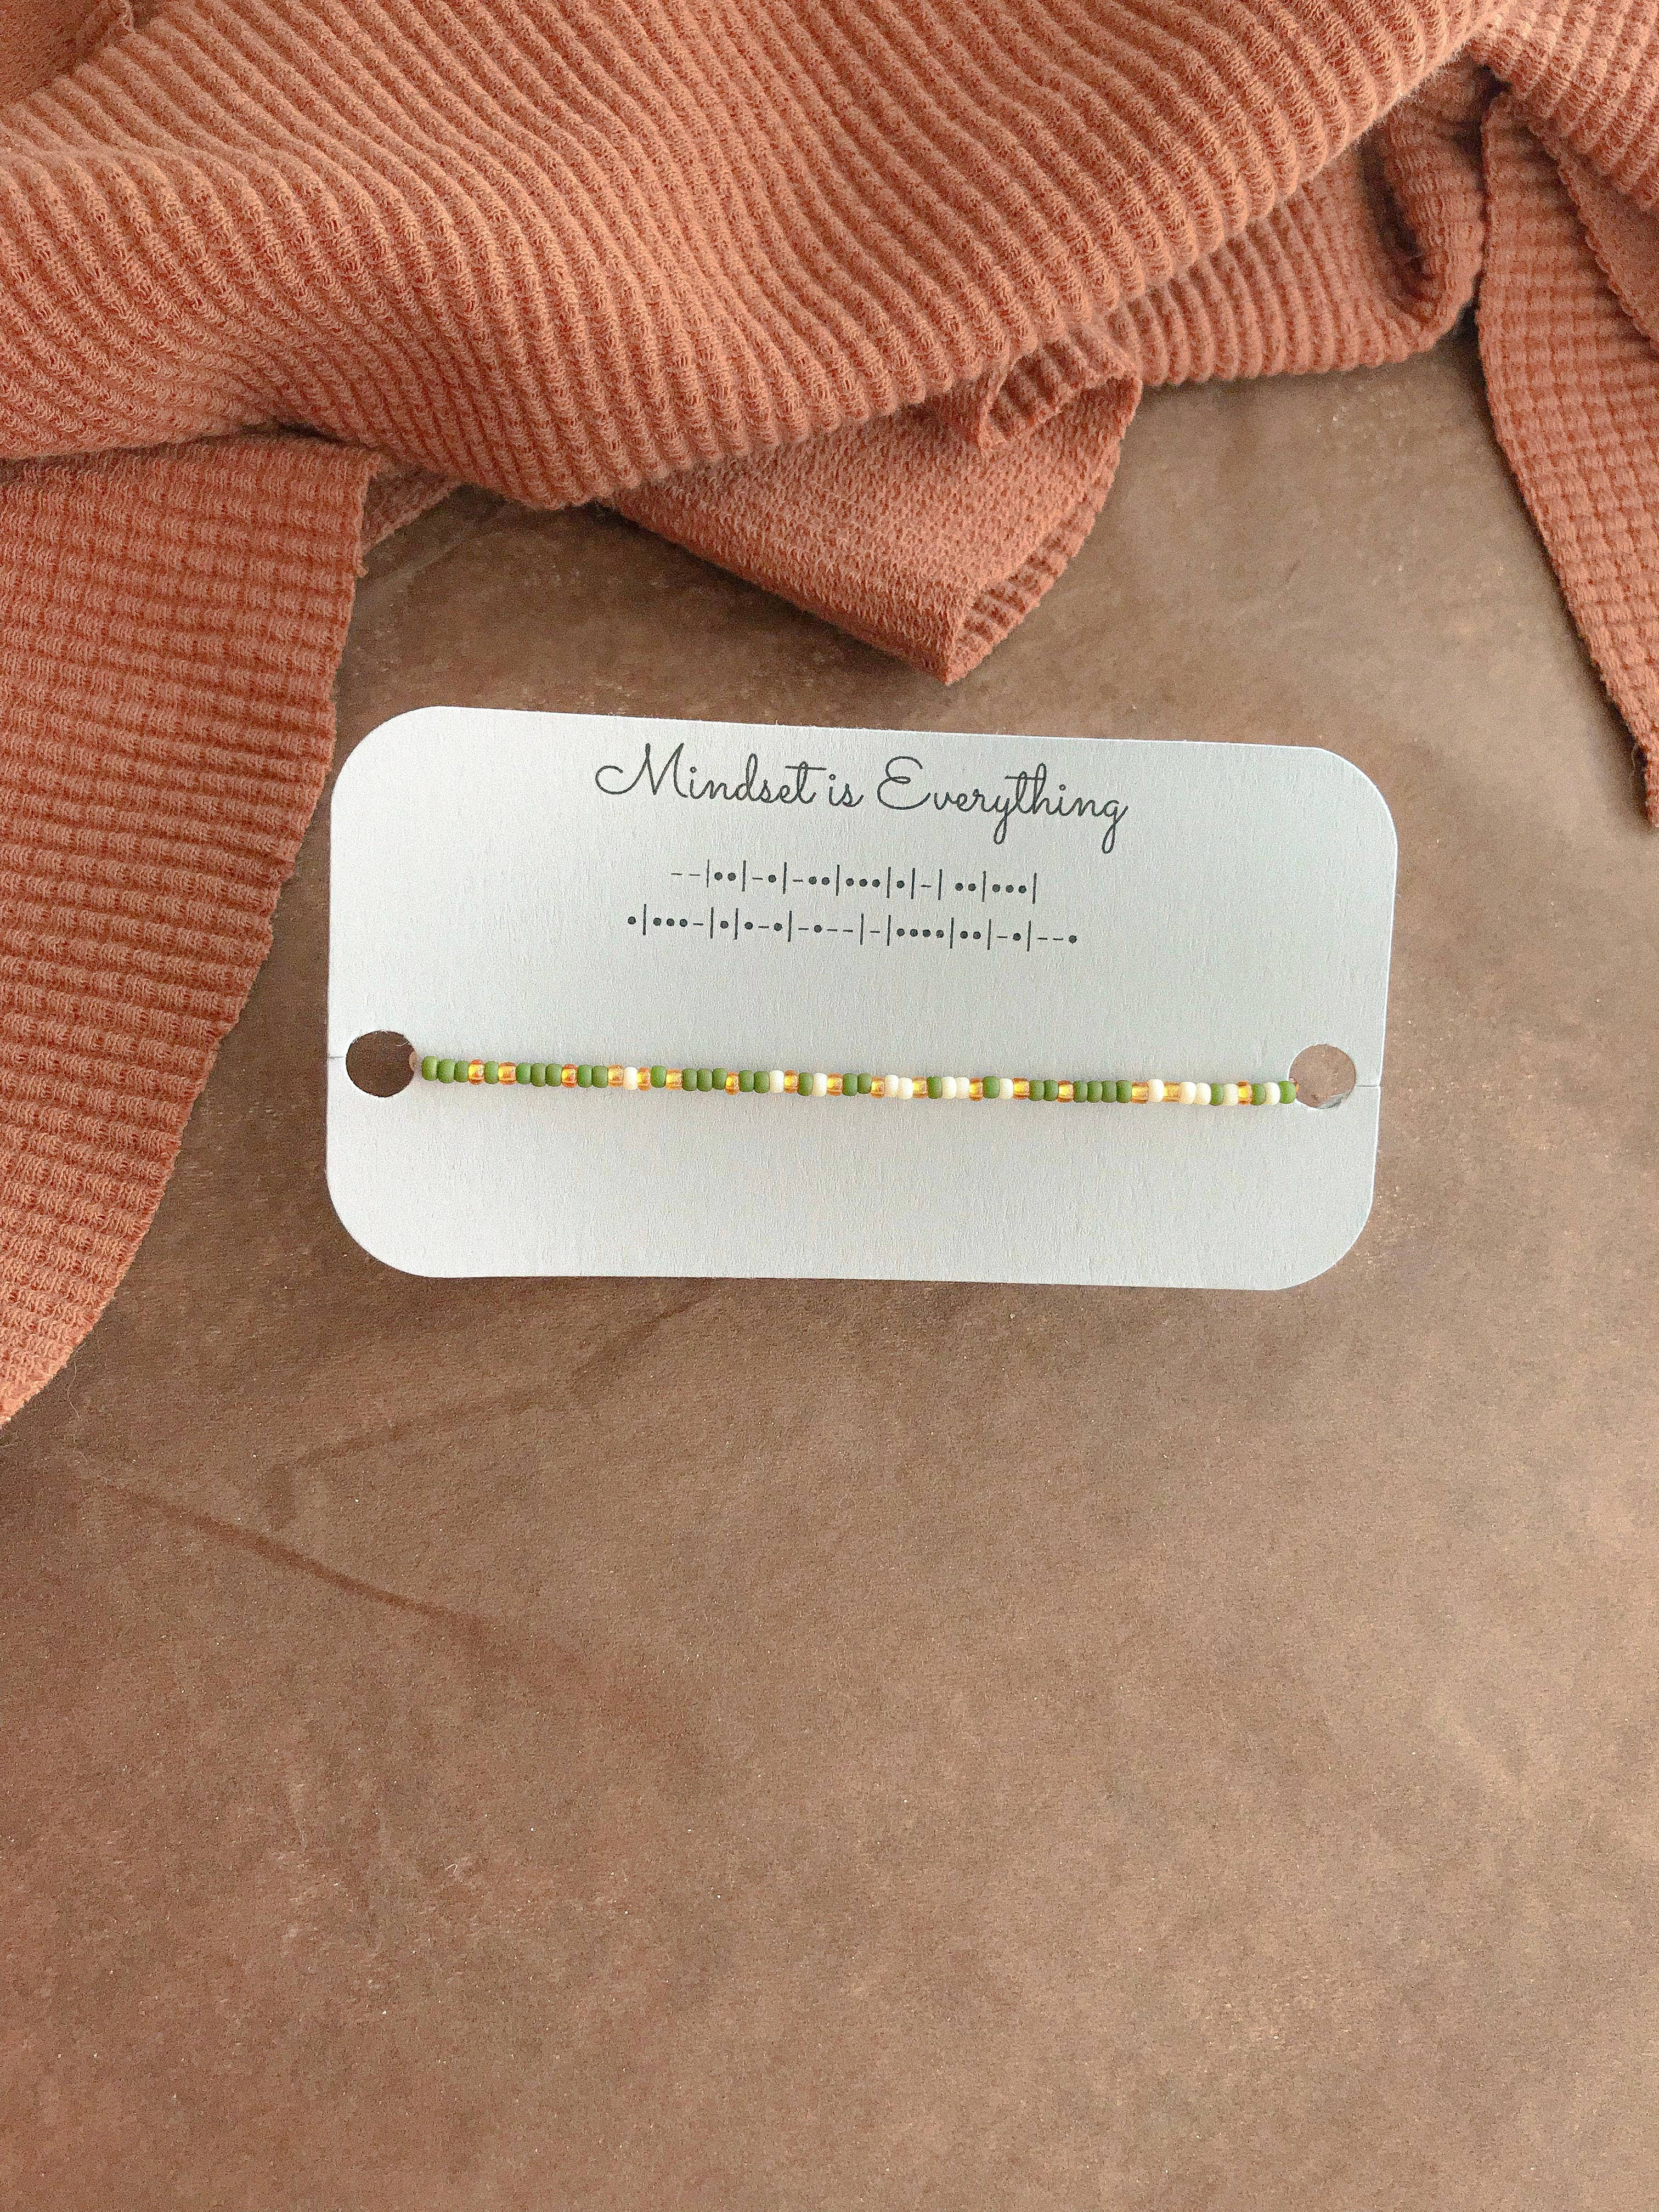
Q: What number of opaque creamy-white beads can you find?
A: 13